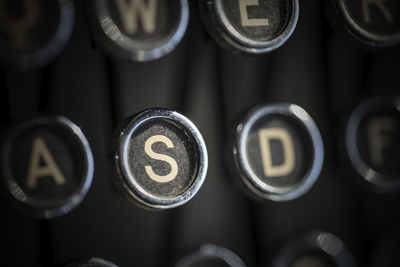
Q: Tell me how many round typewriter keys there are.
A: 11